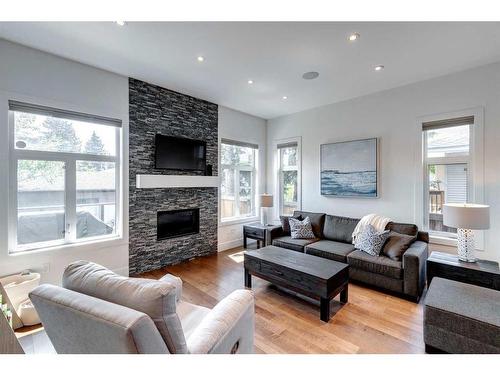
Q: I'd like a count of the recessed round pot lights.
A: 6